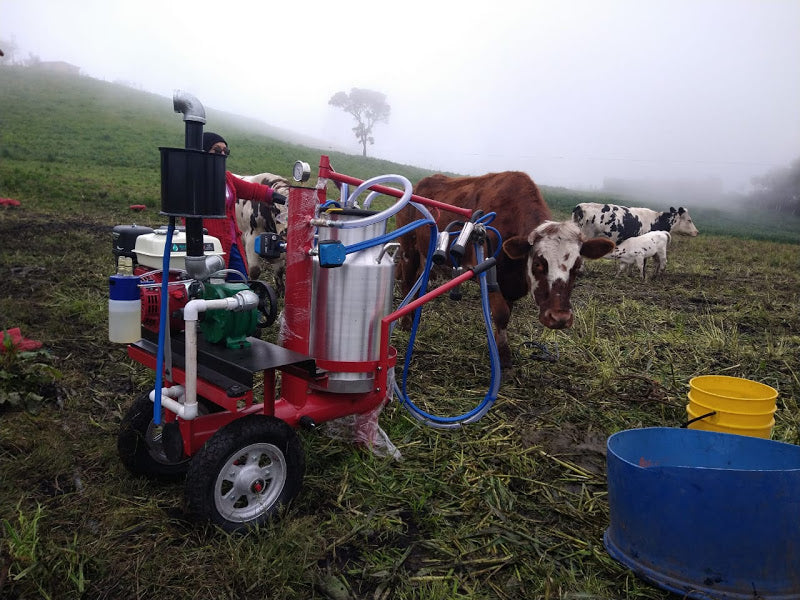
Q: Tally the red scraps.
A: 3